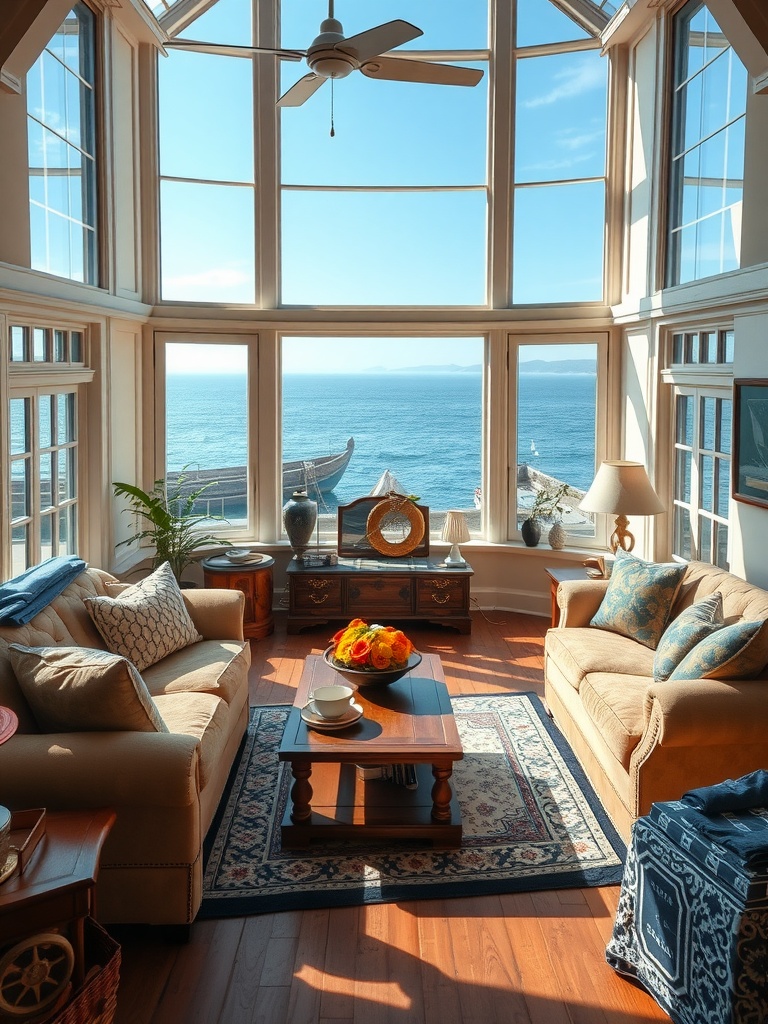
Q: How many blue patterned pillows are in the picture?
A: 3